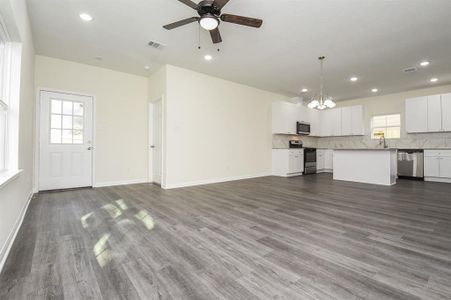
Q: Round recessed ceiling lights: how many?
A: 7